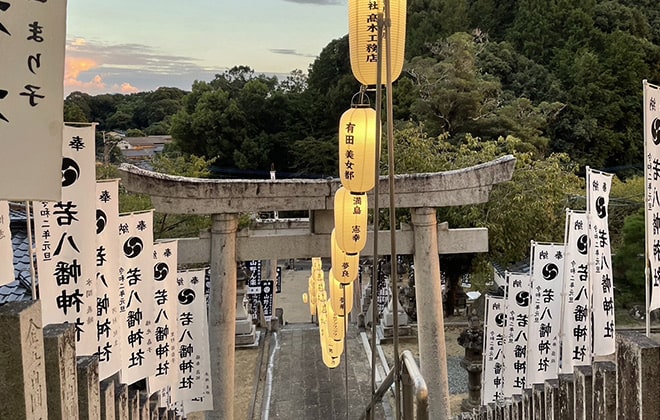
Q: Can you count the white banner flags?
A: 13